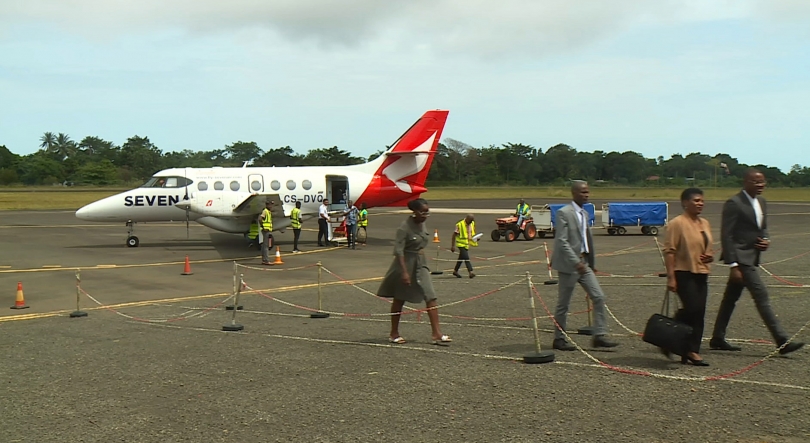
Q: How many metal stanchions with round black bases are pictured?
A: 9